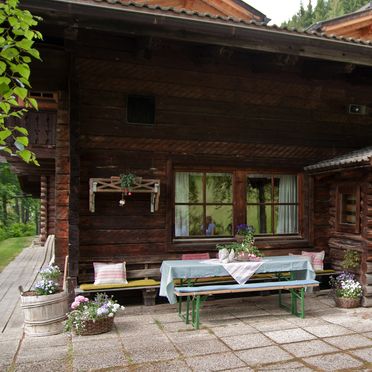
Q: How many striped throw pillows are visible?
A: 2